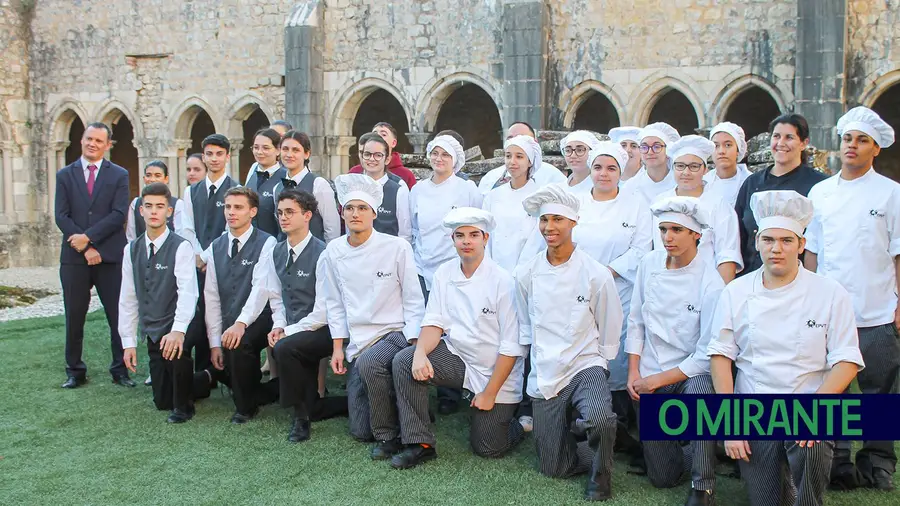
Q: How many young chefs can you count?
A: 14